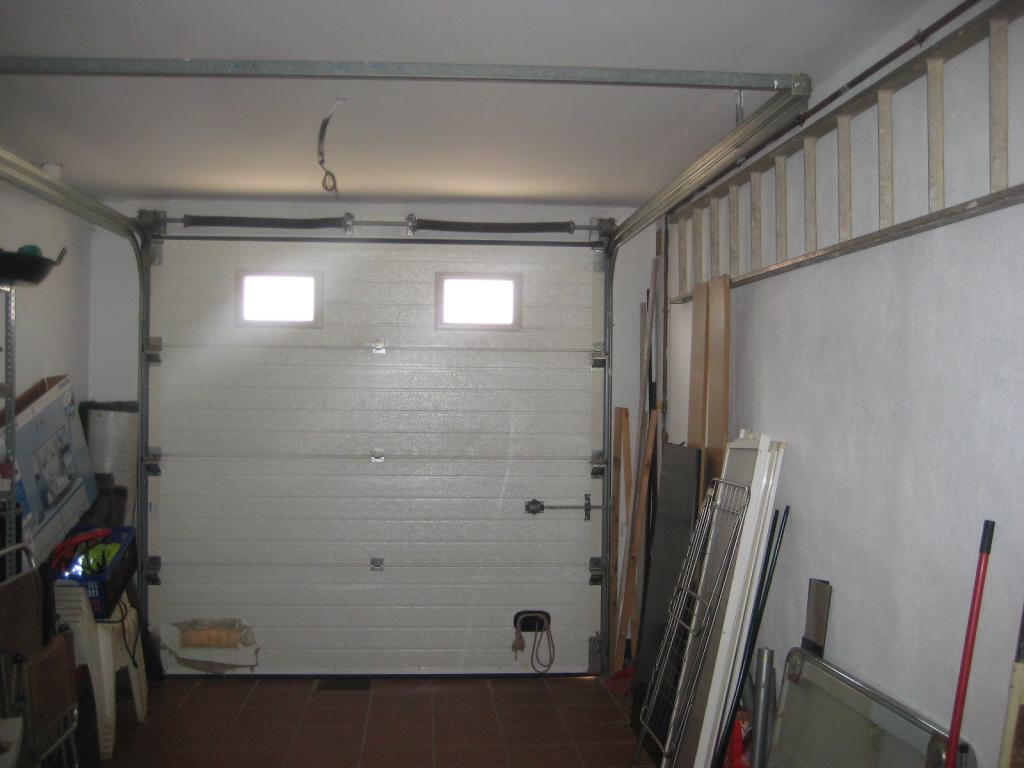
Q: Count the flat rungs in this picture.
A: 11